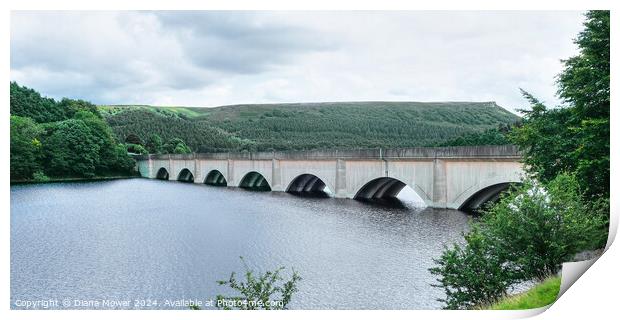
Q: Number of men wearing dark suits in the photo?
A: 0